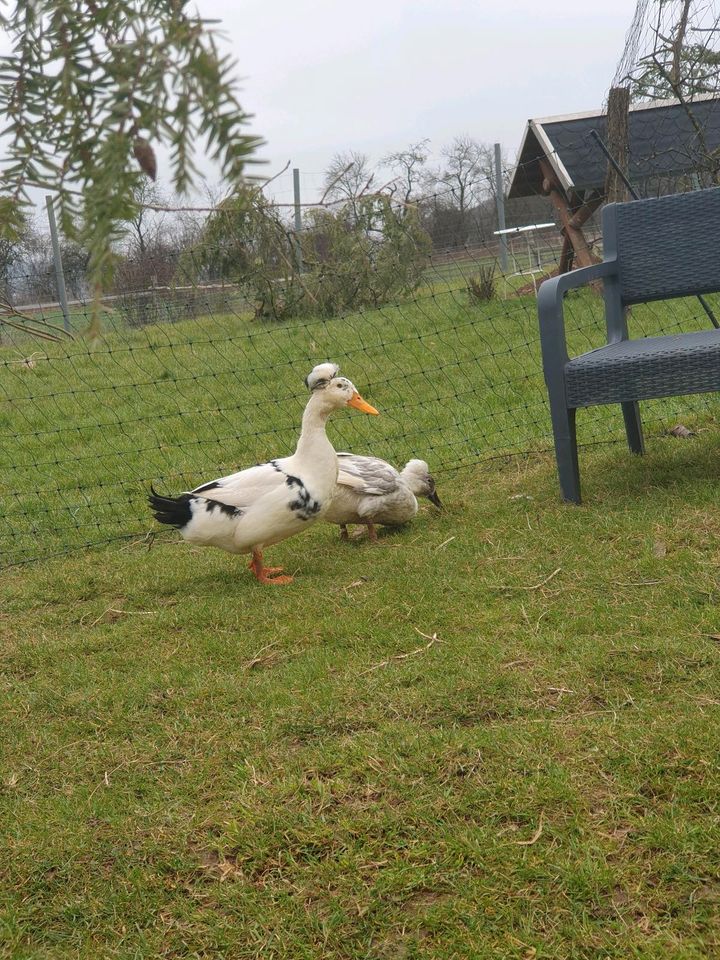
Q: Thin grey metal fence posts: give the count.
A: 3